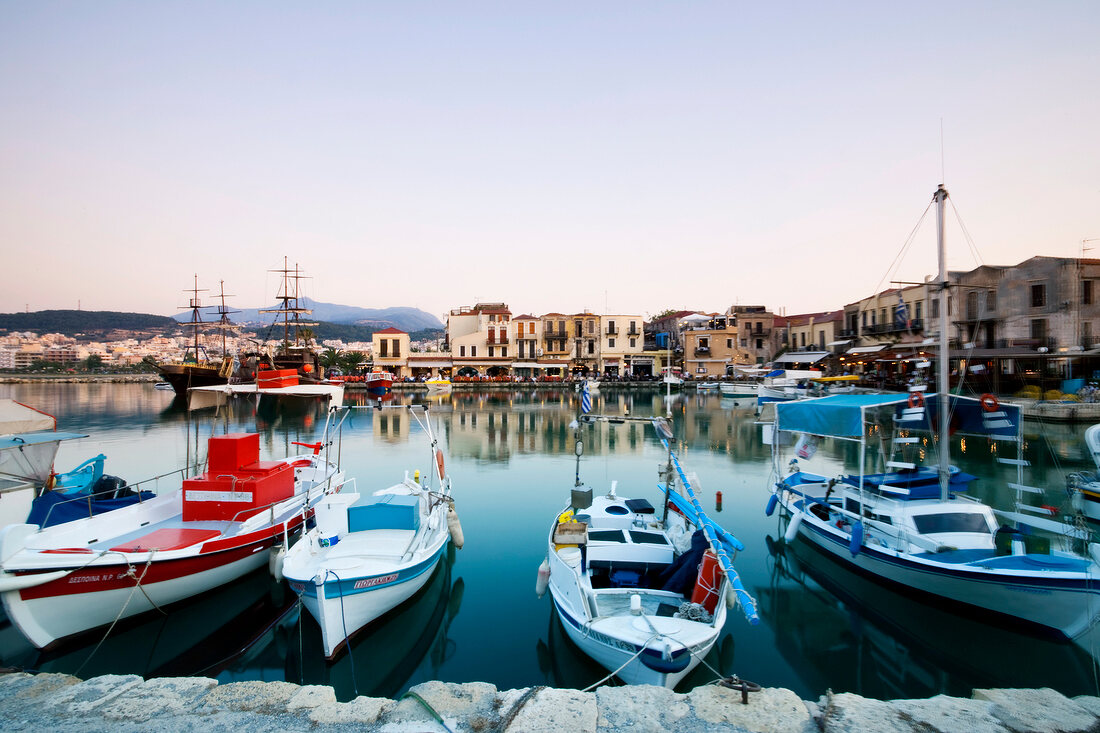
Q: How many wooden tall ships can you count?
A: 2